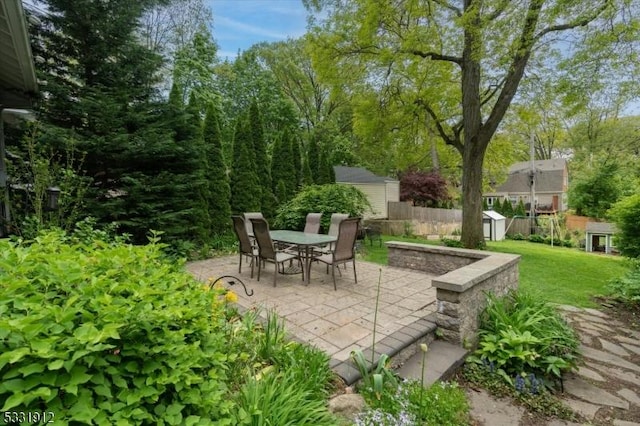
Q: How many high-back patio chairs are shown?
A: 6